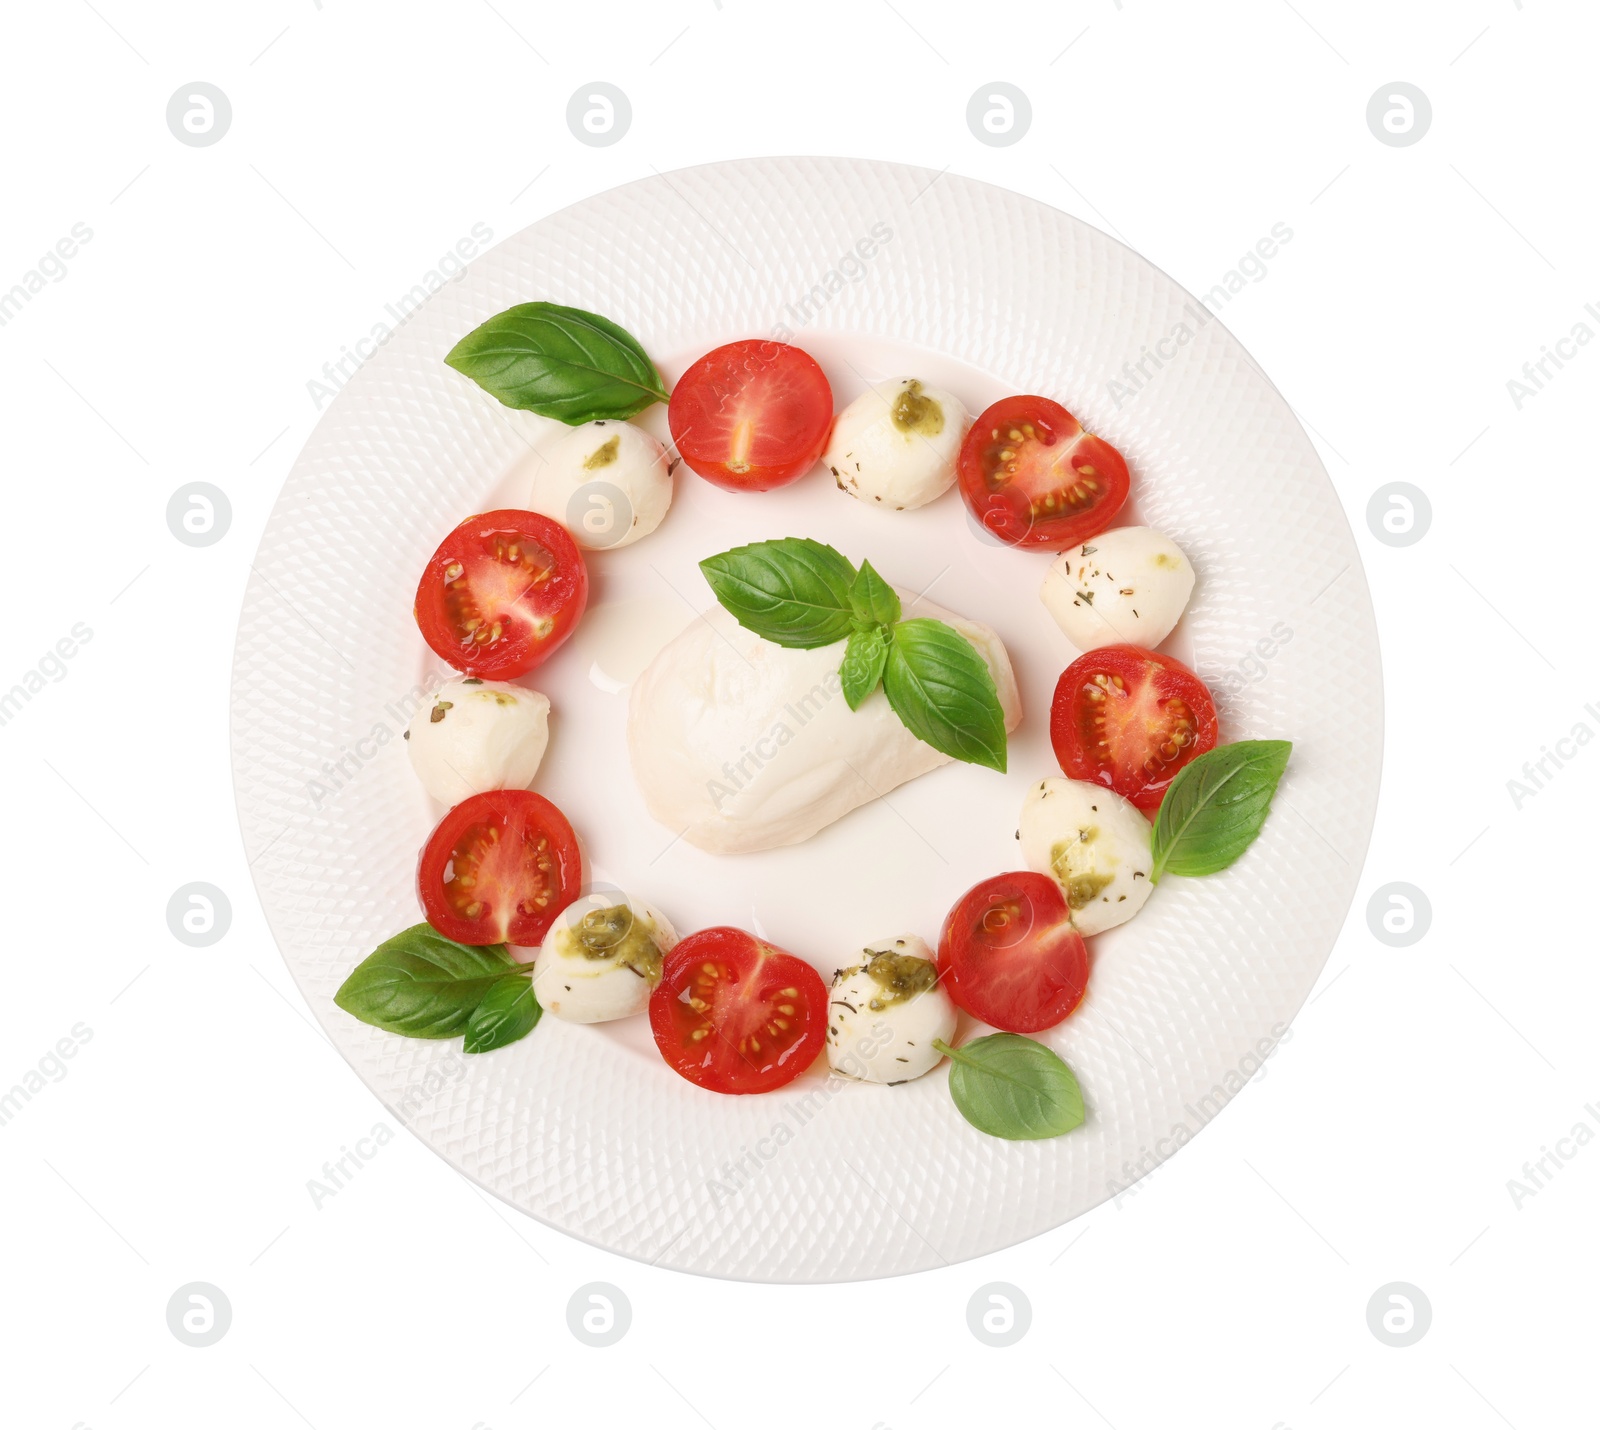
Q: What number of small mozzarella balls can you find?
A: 7